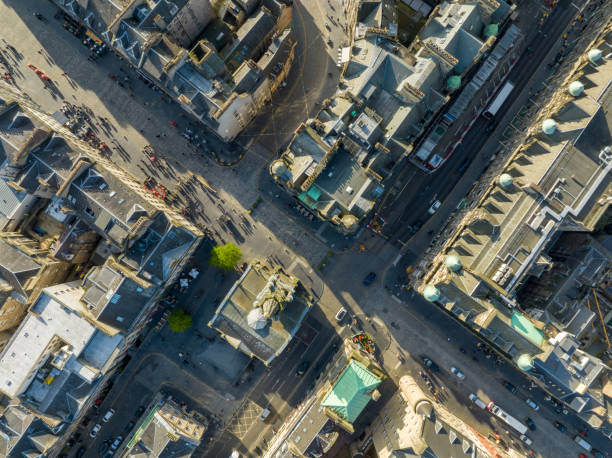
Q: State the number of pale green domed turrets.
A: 9